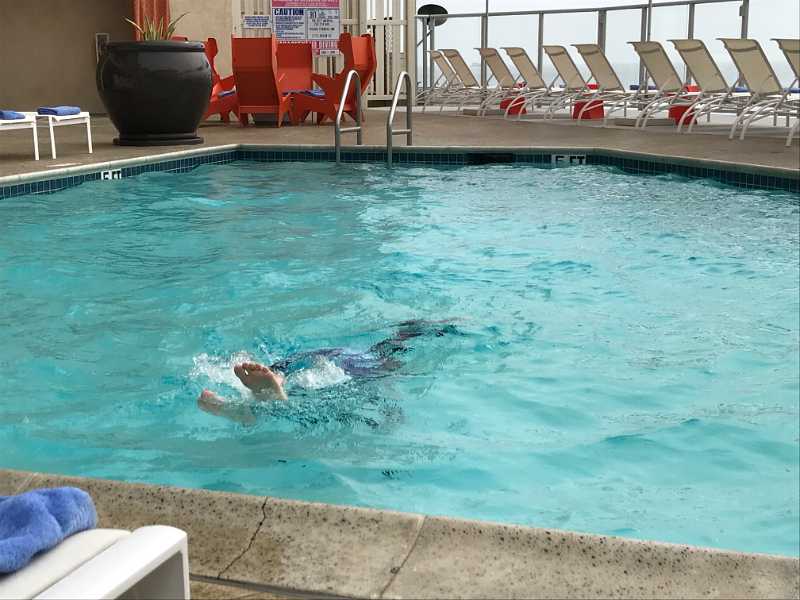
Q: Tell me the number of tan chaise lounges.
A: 10